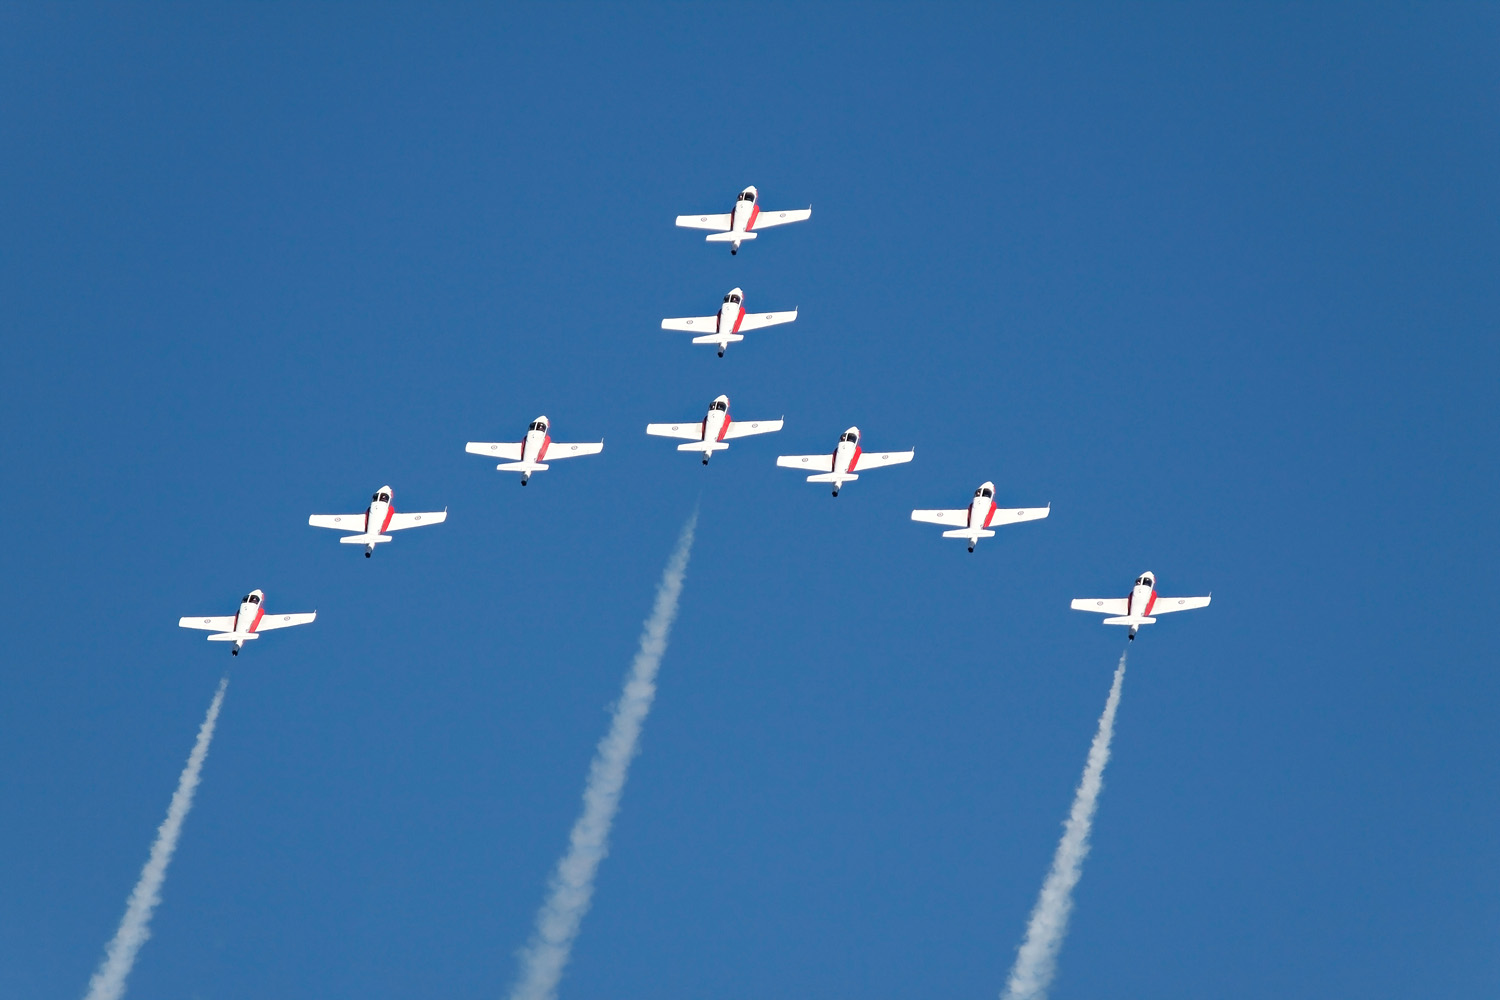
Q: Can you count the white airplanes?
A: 9